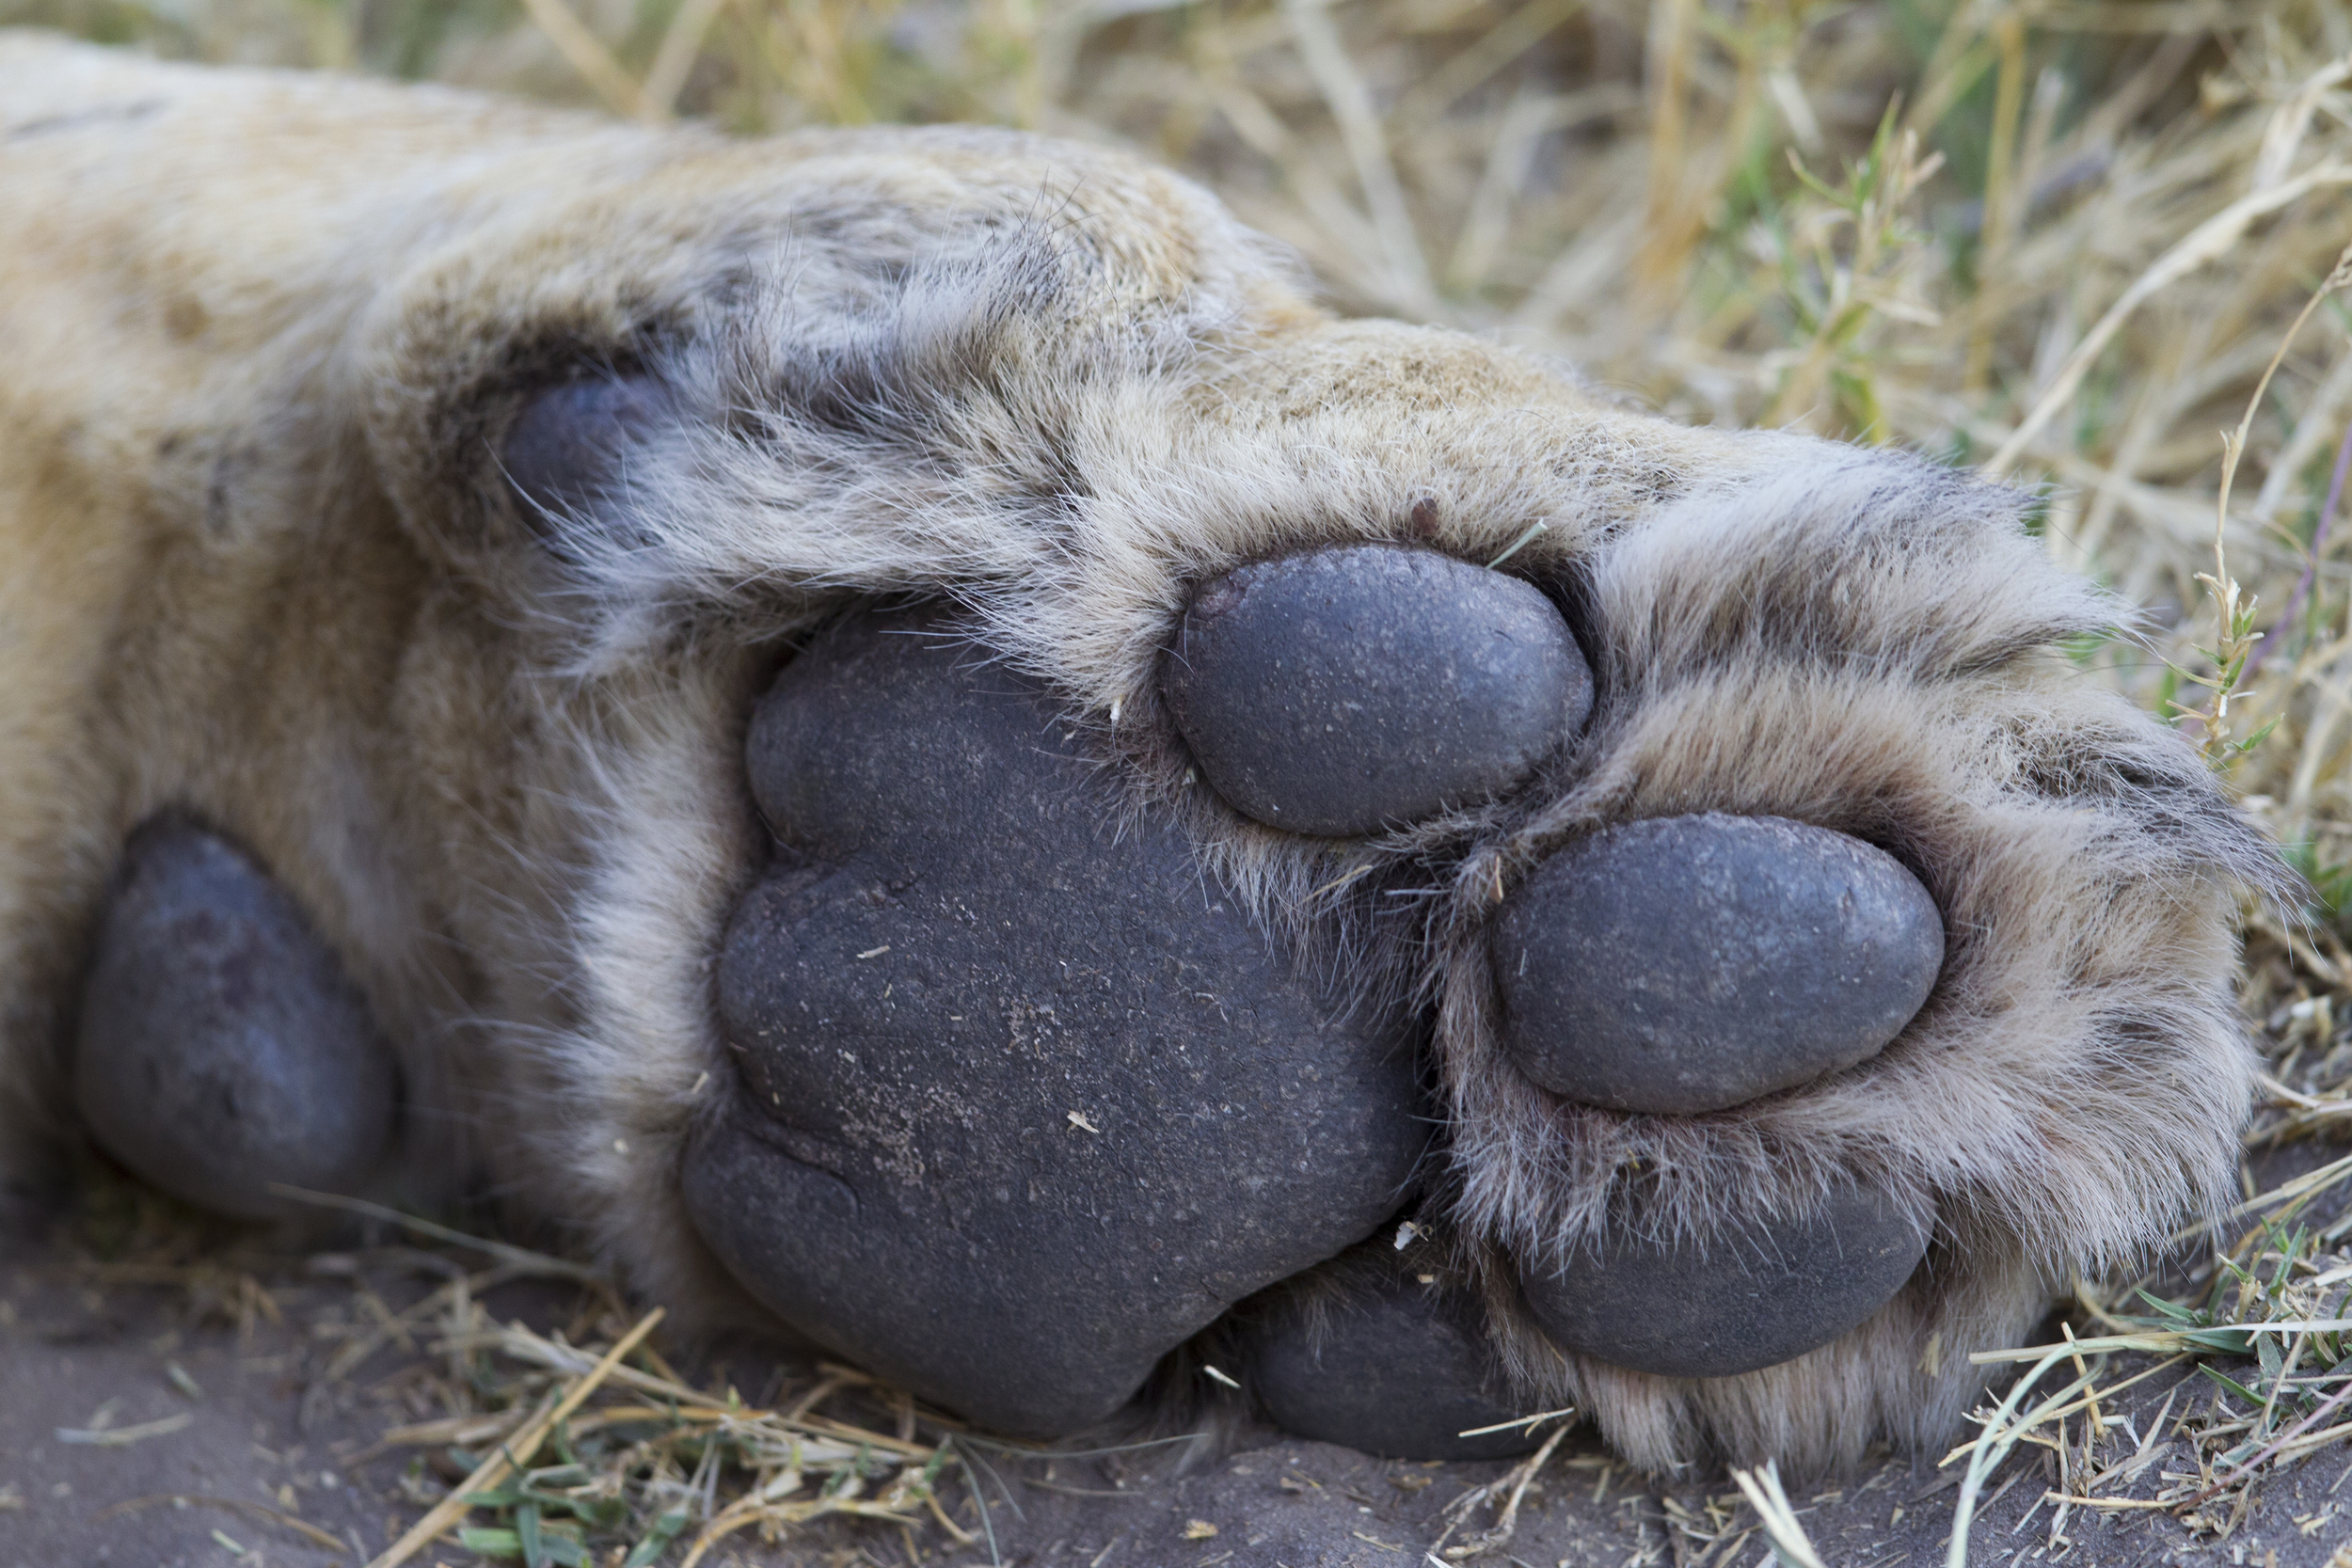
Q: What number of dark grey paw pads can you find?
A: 7